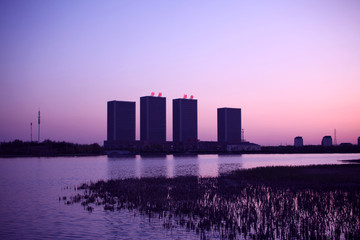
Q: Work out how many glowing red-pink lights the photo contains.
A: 4